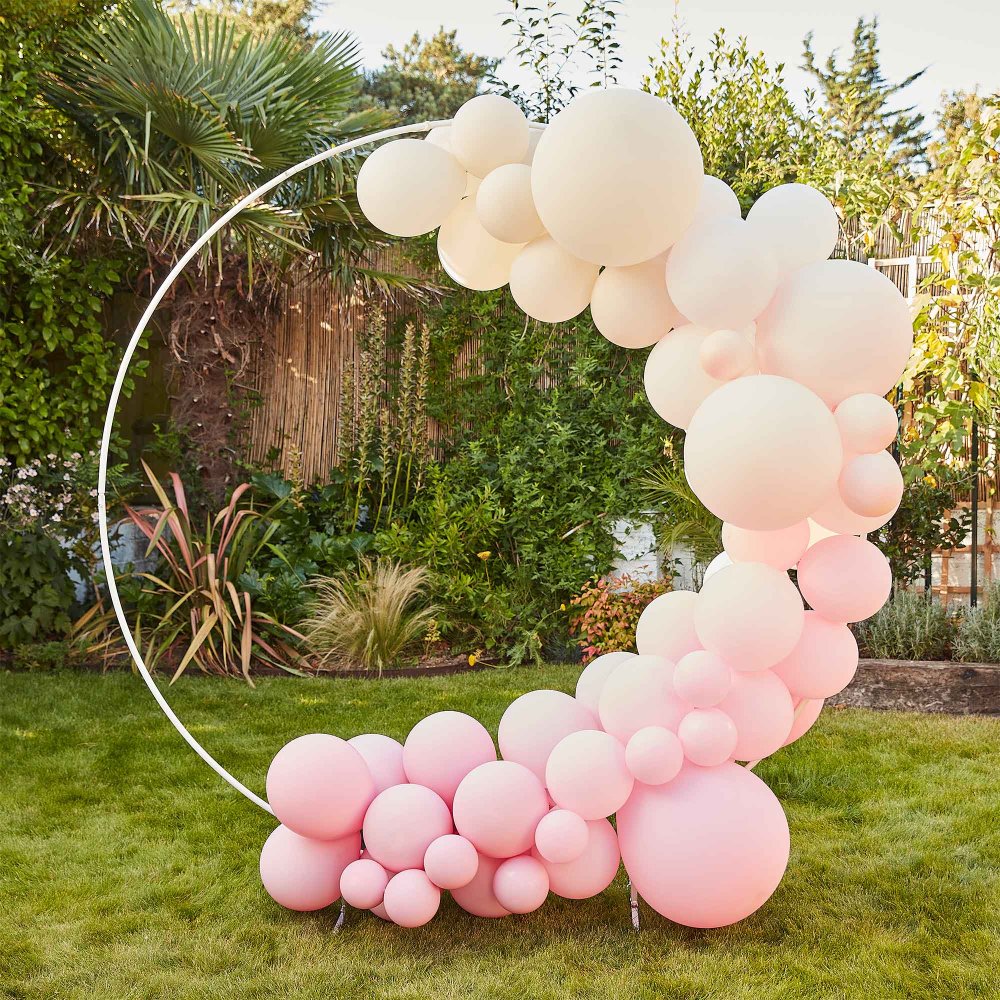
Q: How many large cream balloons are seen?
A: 3